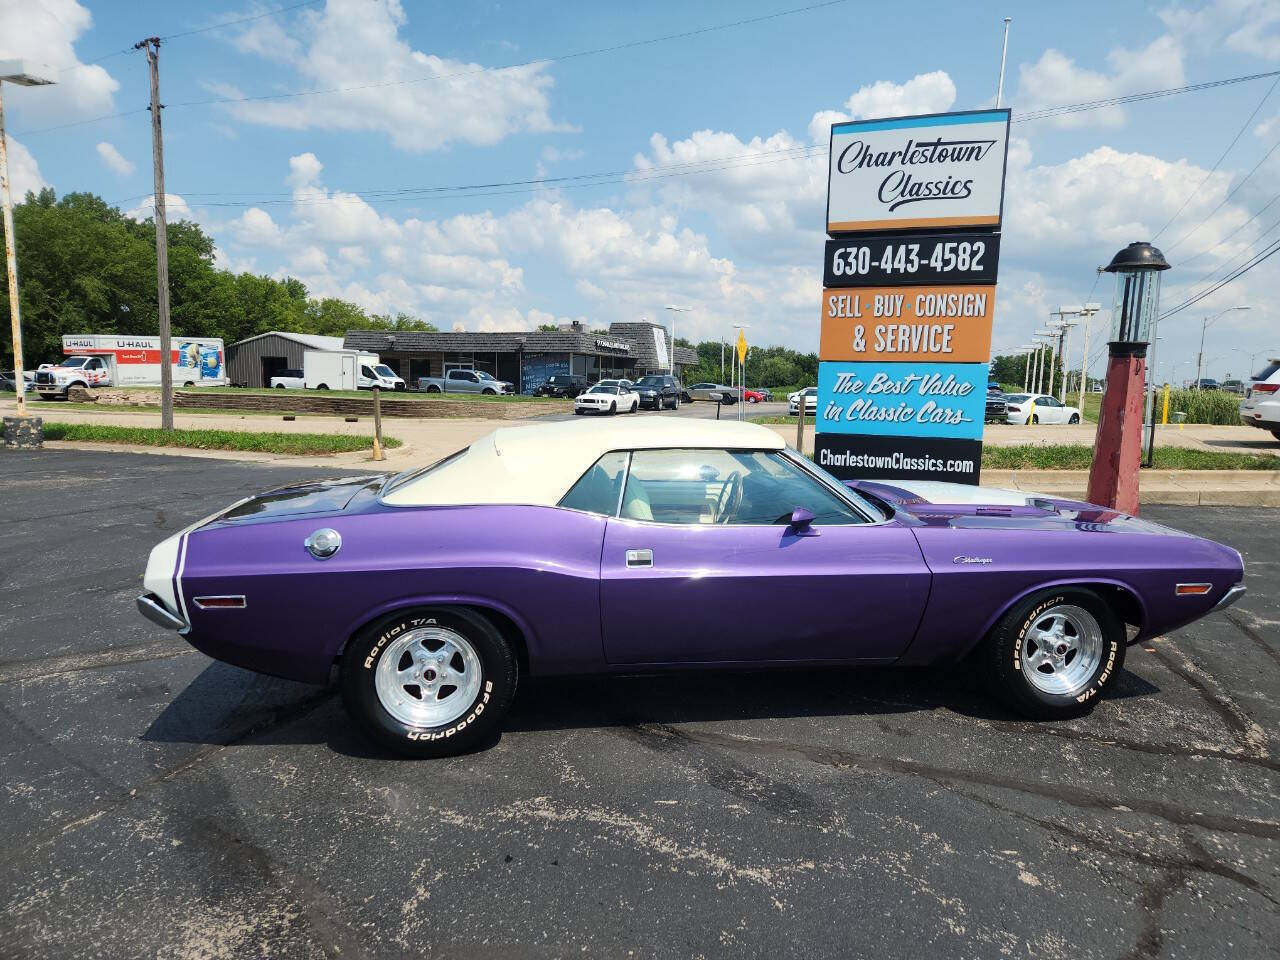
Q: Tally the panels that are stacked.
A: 5